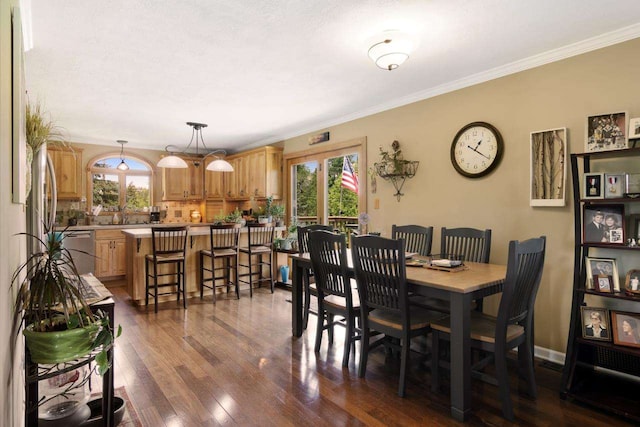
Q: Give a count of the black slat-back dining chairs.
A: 6